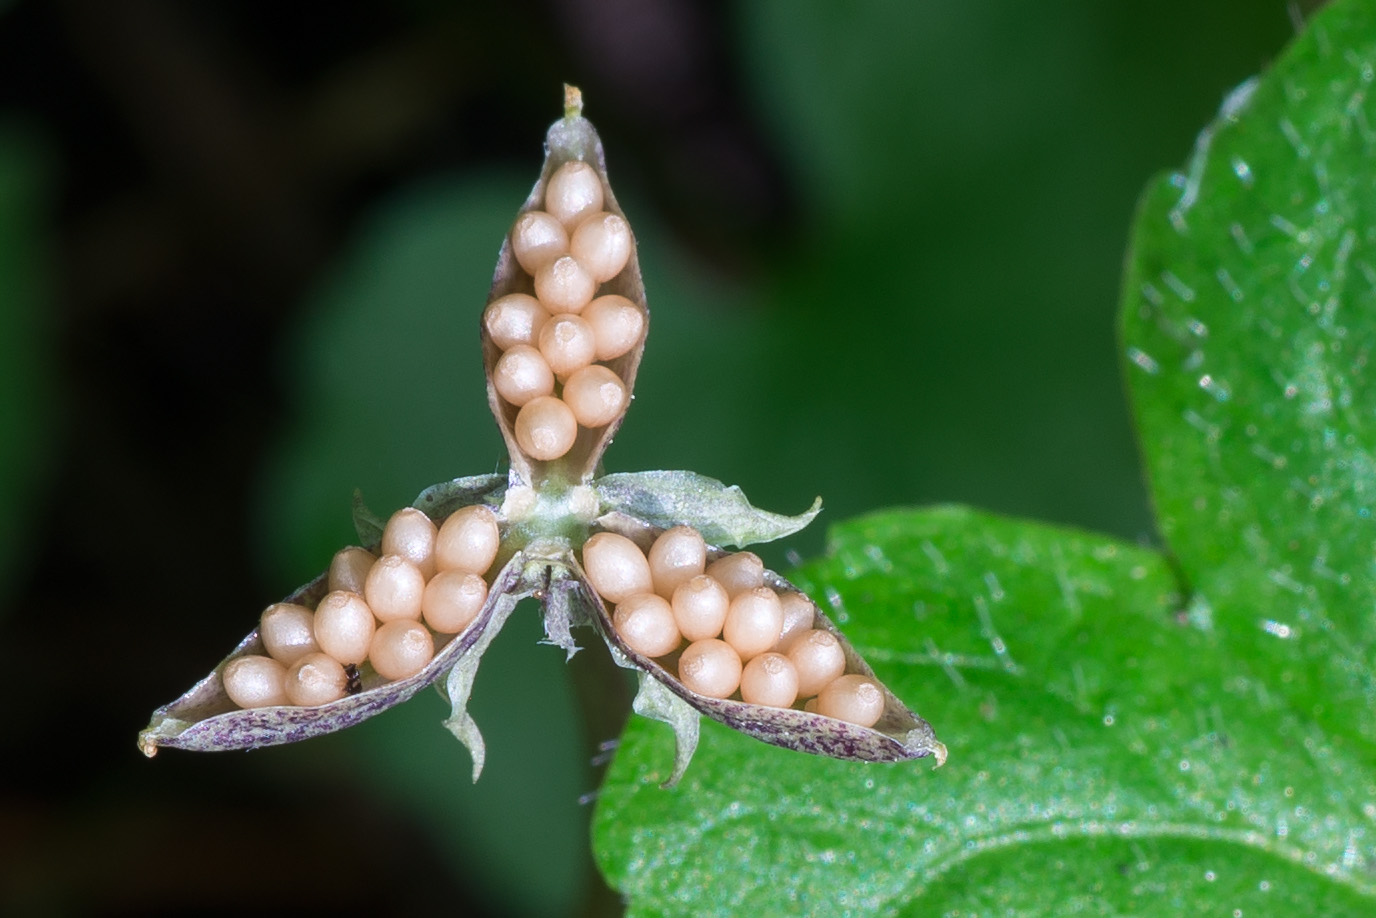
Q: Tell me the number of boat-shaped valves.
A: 3